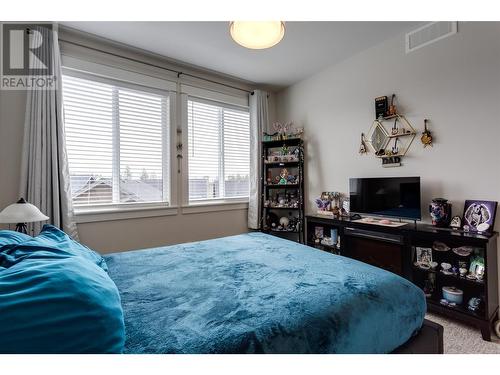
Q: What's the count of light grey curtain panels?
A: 2